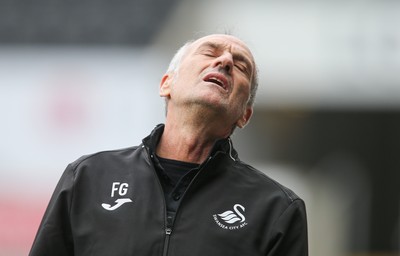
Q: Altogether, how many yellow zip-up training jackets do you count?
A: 0